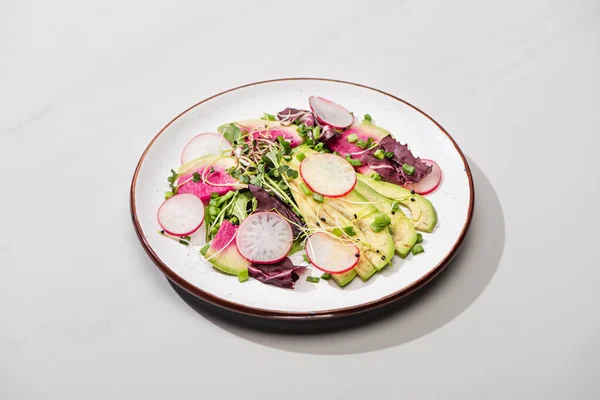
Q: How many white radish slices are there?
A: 7